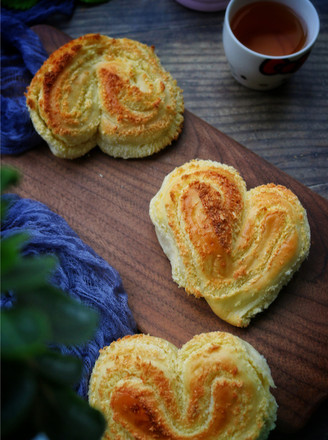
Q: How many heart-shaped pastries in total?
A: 3